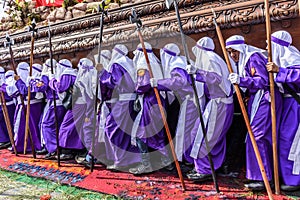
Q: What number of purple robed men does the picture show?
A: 14